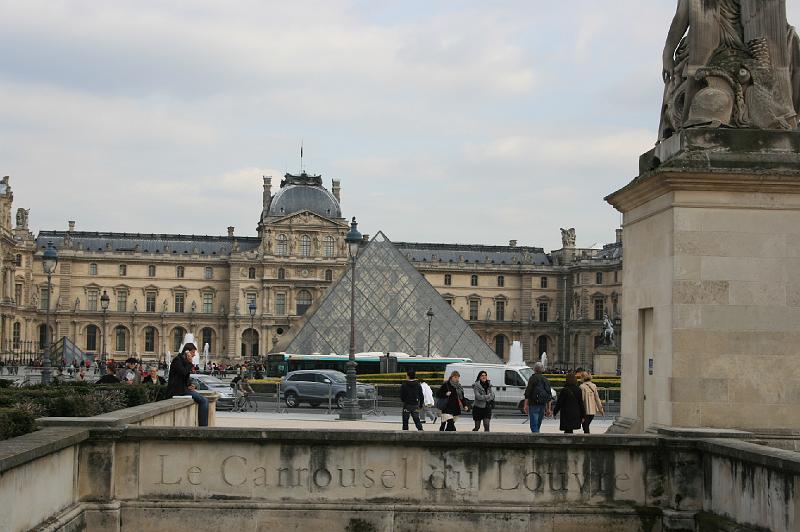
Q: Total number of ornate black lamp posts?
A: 5